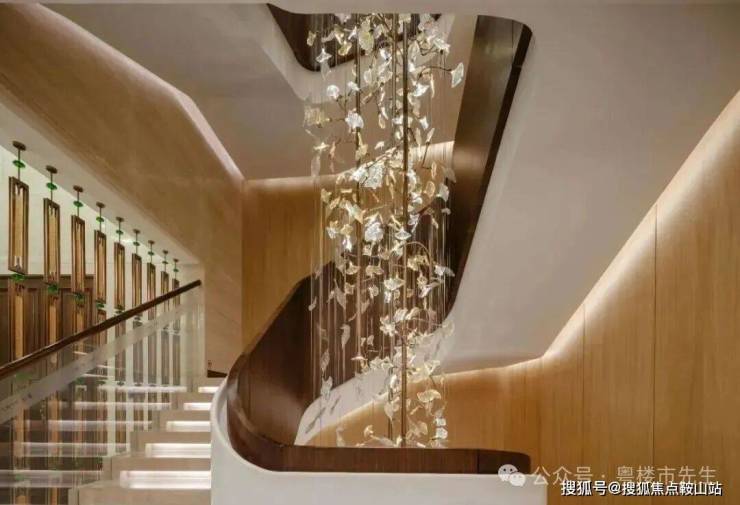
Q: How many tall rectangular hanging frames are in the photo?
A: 9